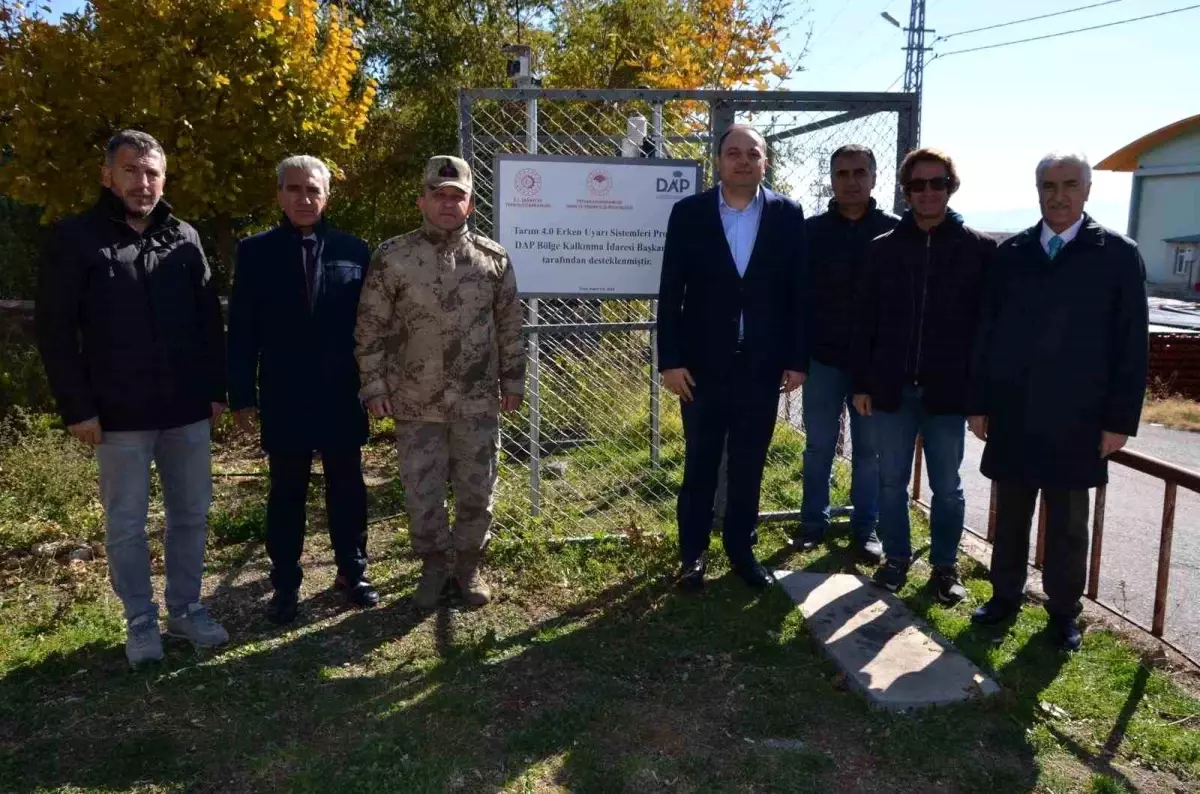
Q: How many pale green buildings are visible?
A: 1